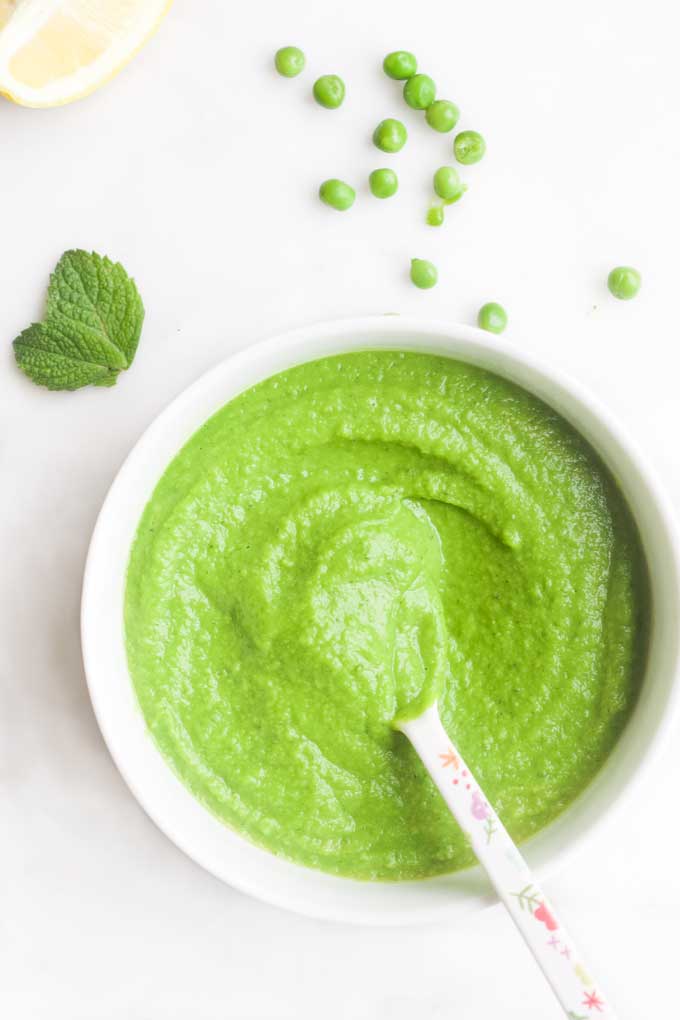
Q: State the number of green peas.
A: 13